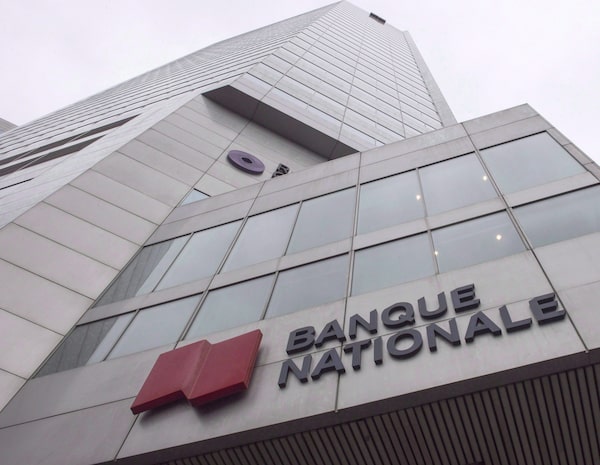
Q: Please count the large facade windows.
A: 14